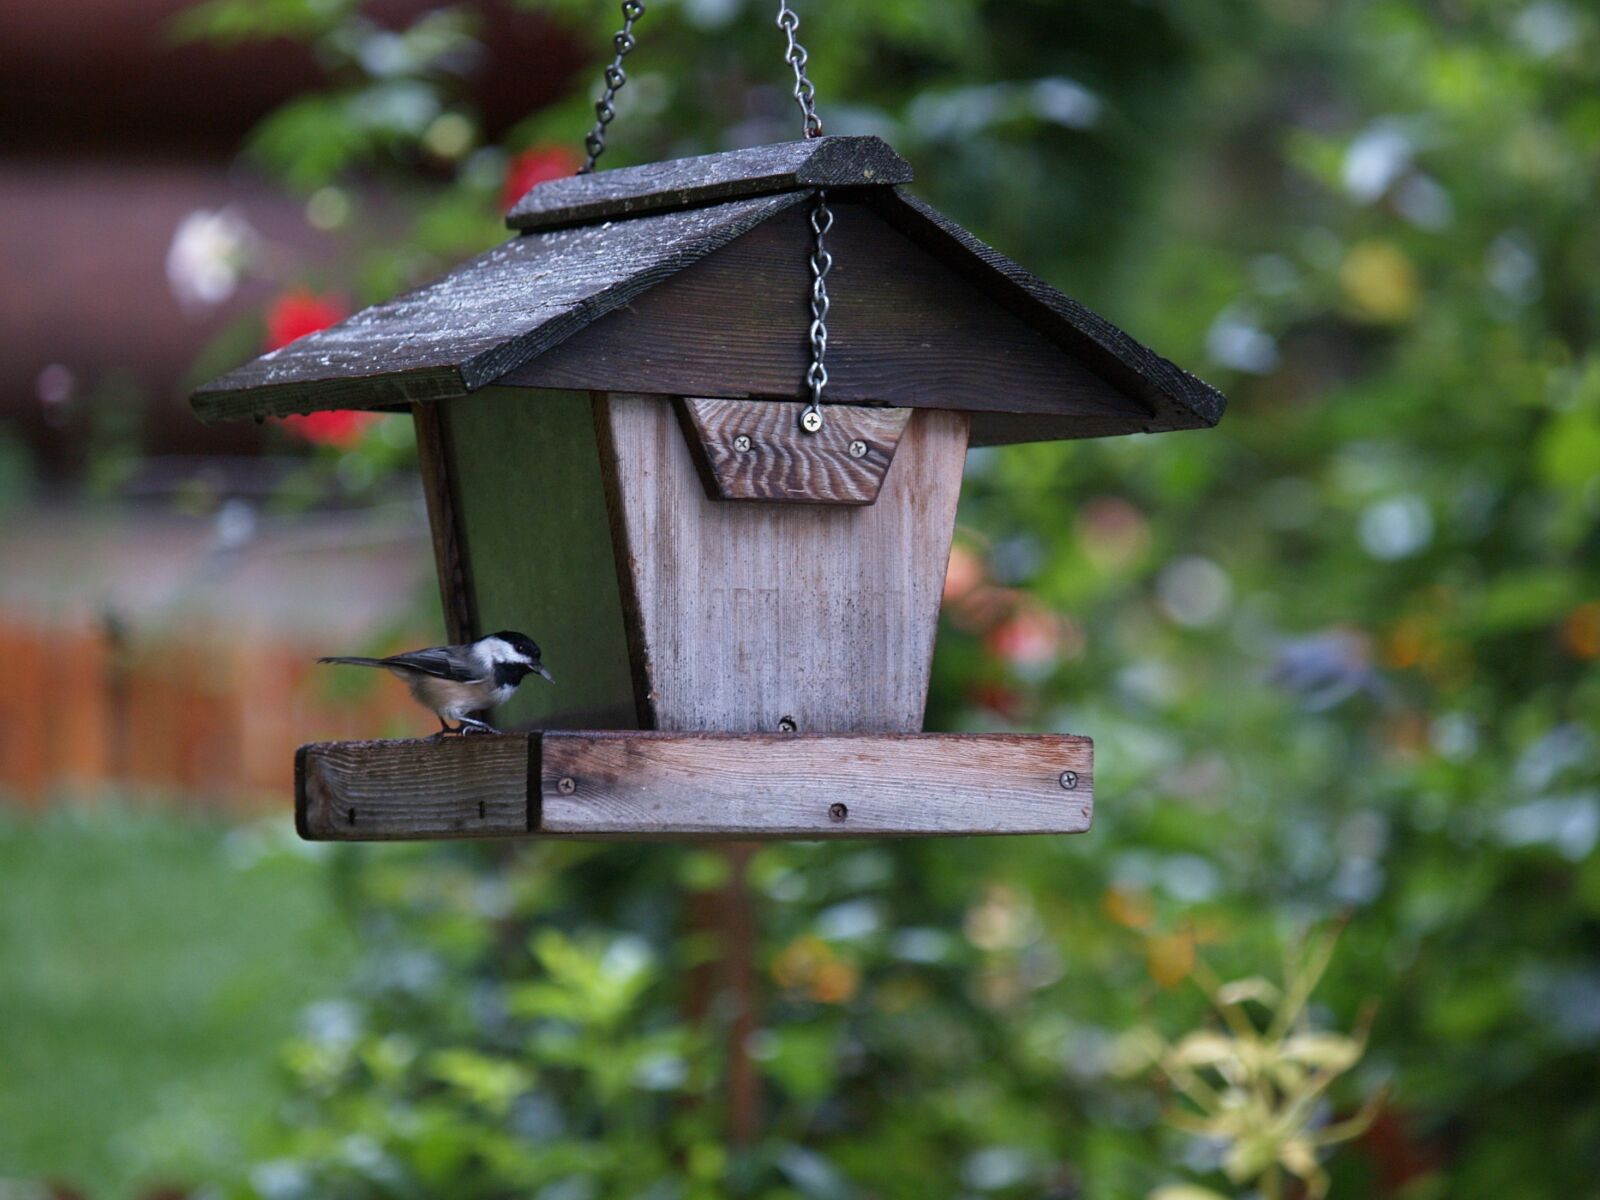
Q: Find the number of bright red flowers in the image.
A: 3